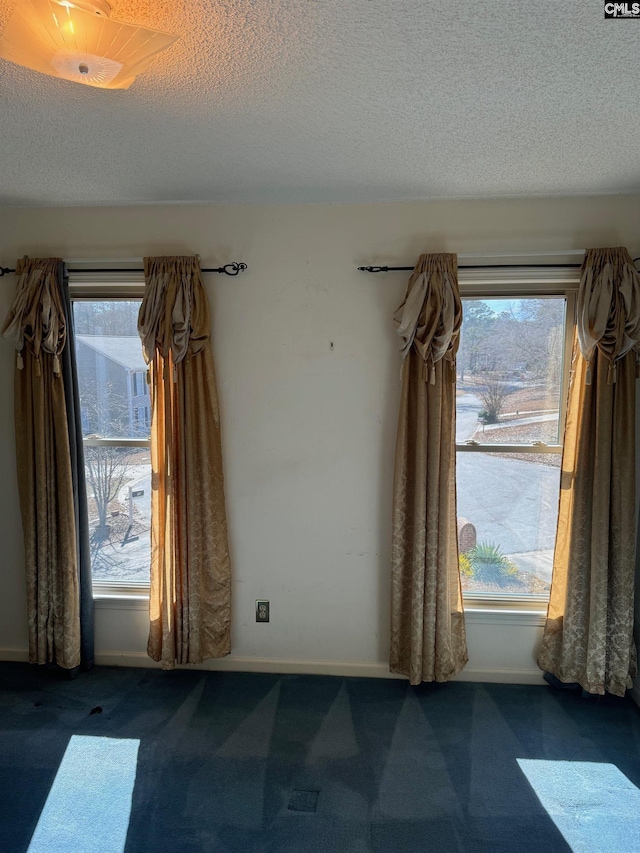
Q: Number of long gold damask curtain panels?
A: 4